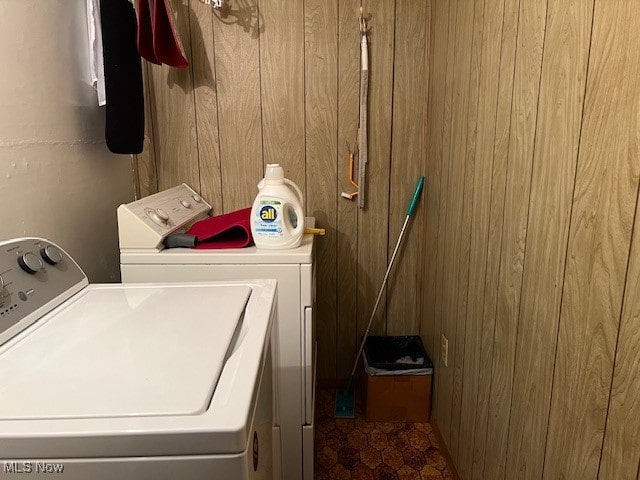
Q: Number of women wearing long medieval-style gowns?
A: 0